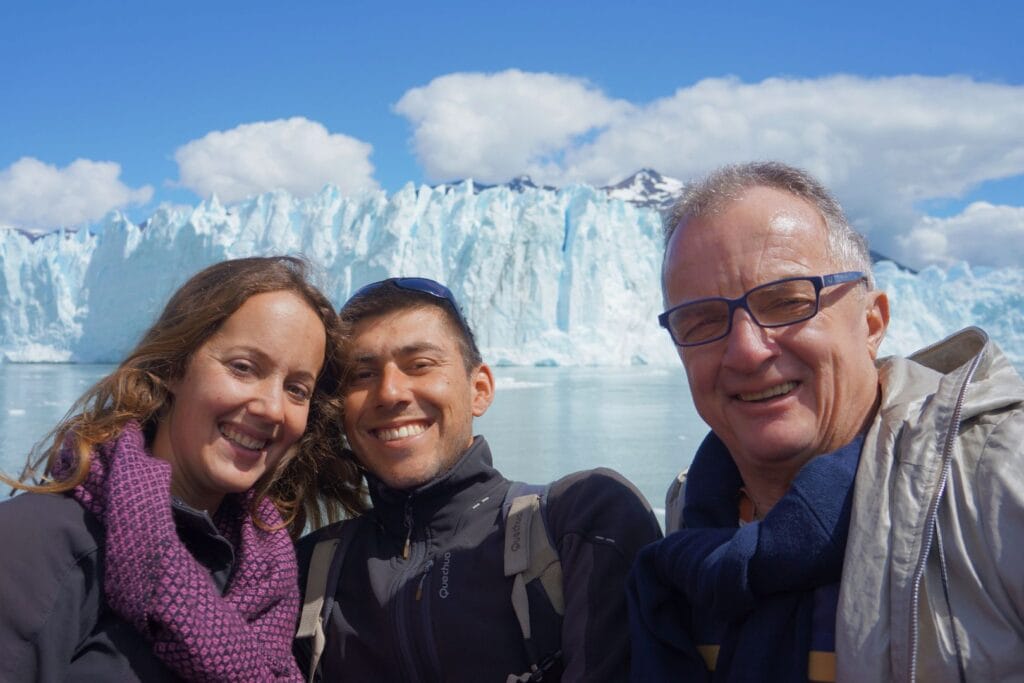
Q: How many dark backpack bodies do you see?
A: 0